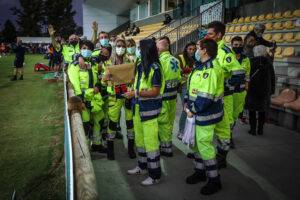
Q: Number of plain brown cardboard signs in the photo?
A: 1